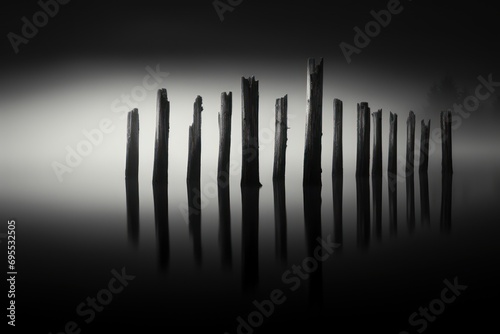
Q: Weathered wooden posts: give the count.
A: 14